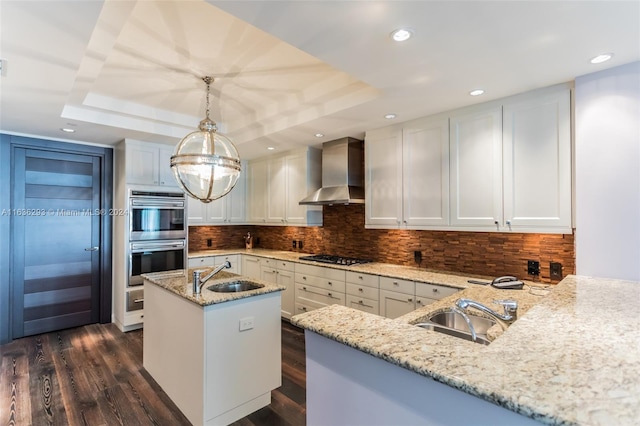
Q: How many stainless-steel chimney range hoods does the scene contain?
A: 1